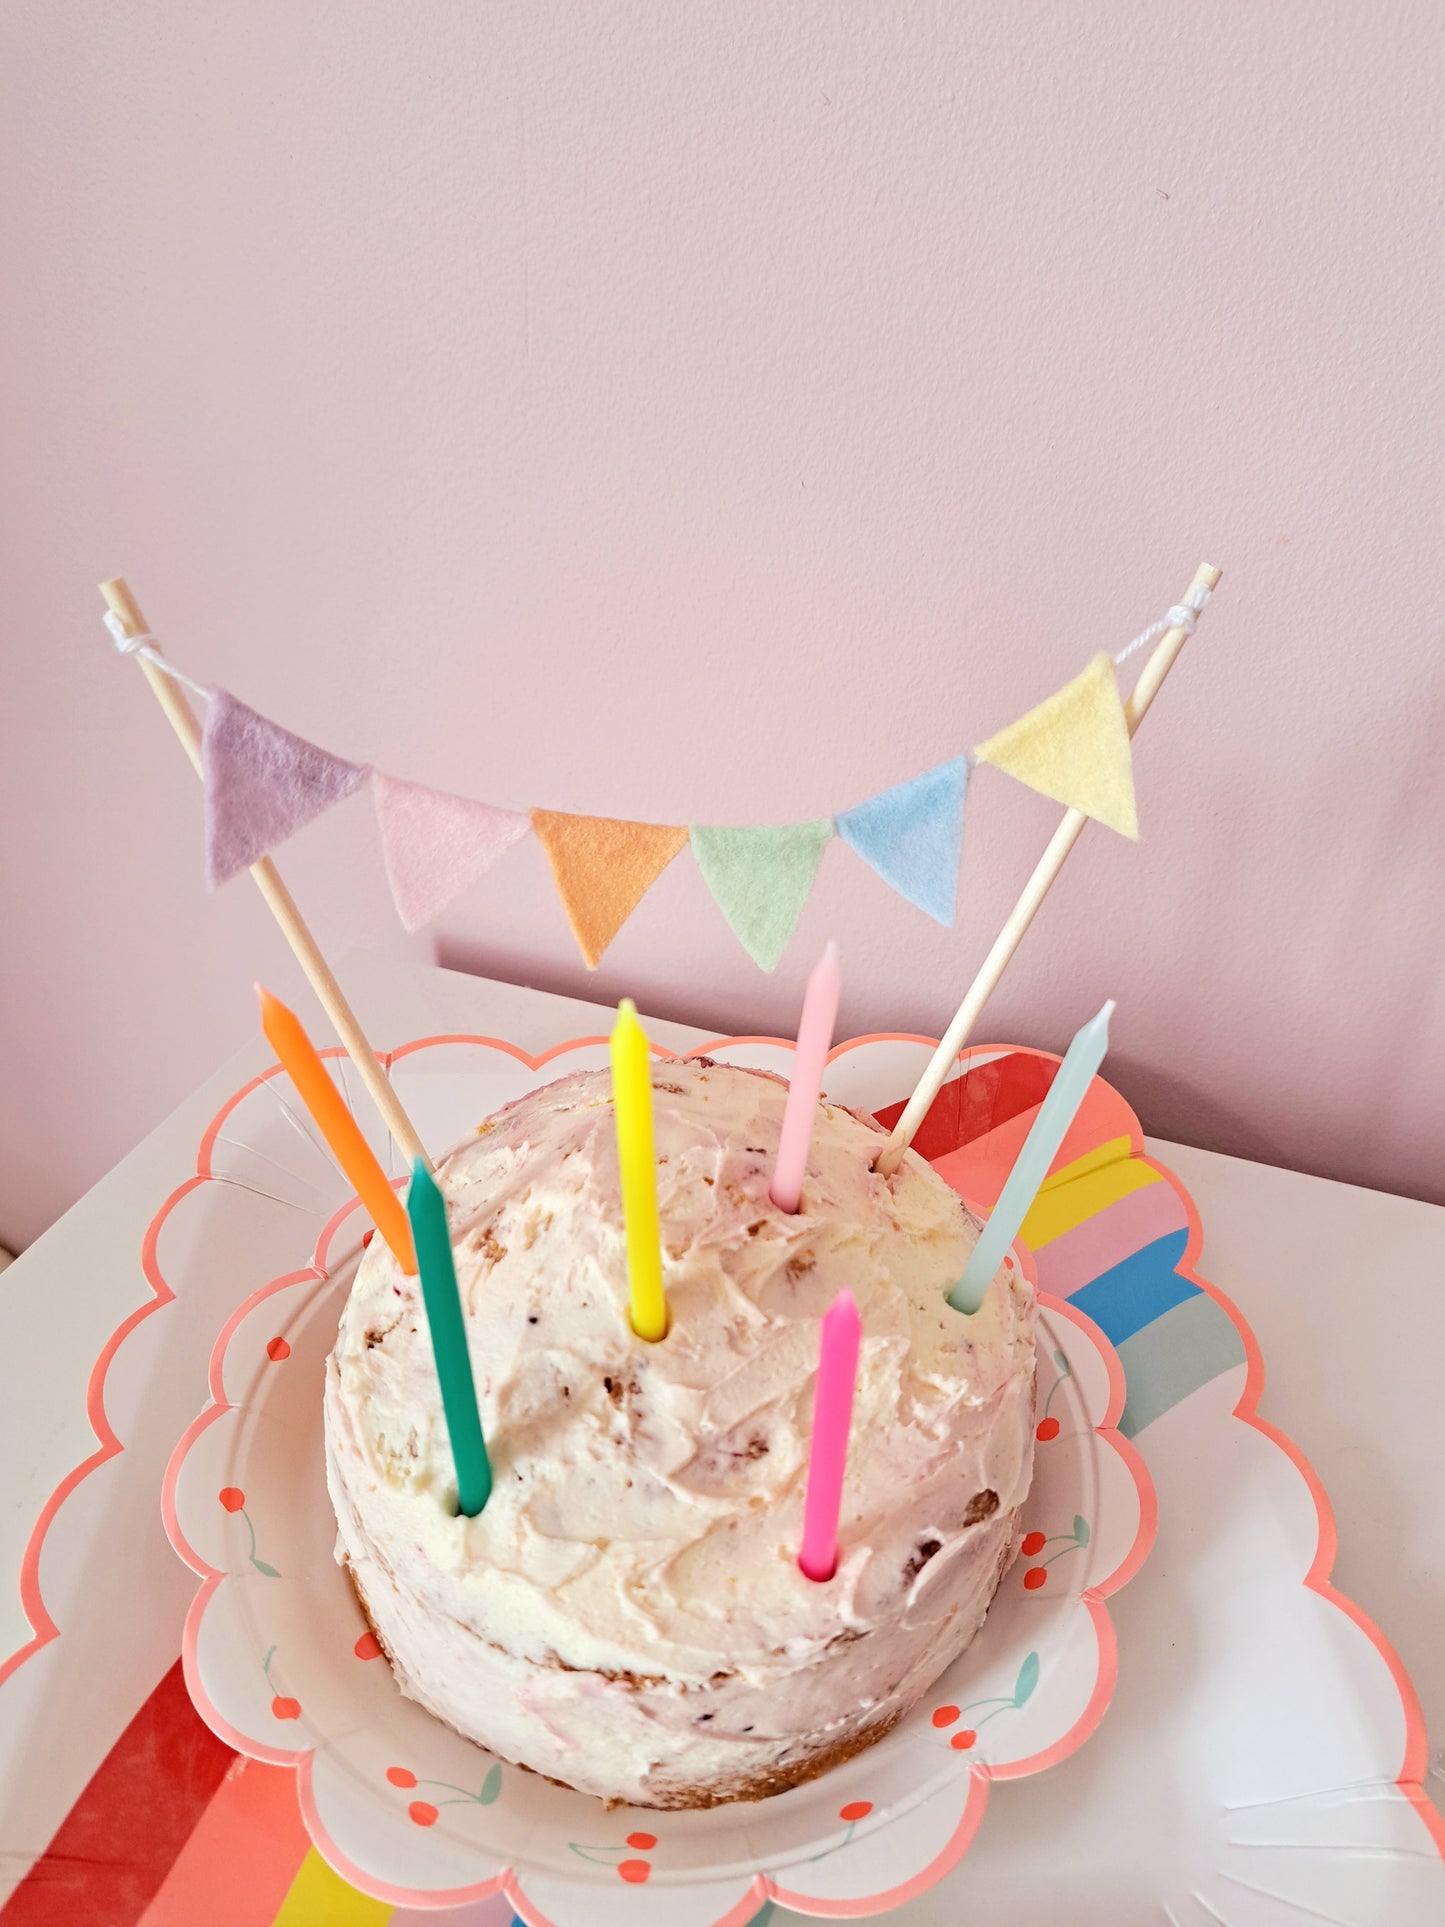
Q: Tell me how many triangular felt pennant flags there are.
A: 6